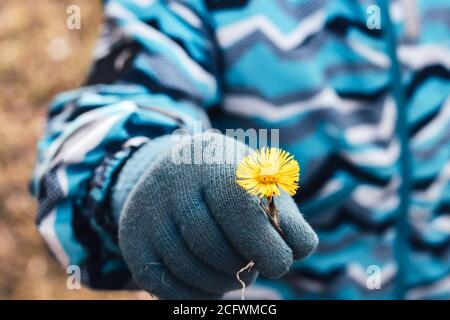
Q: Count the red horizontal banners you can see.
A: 0